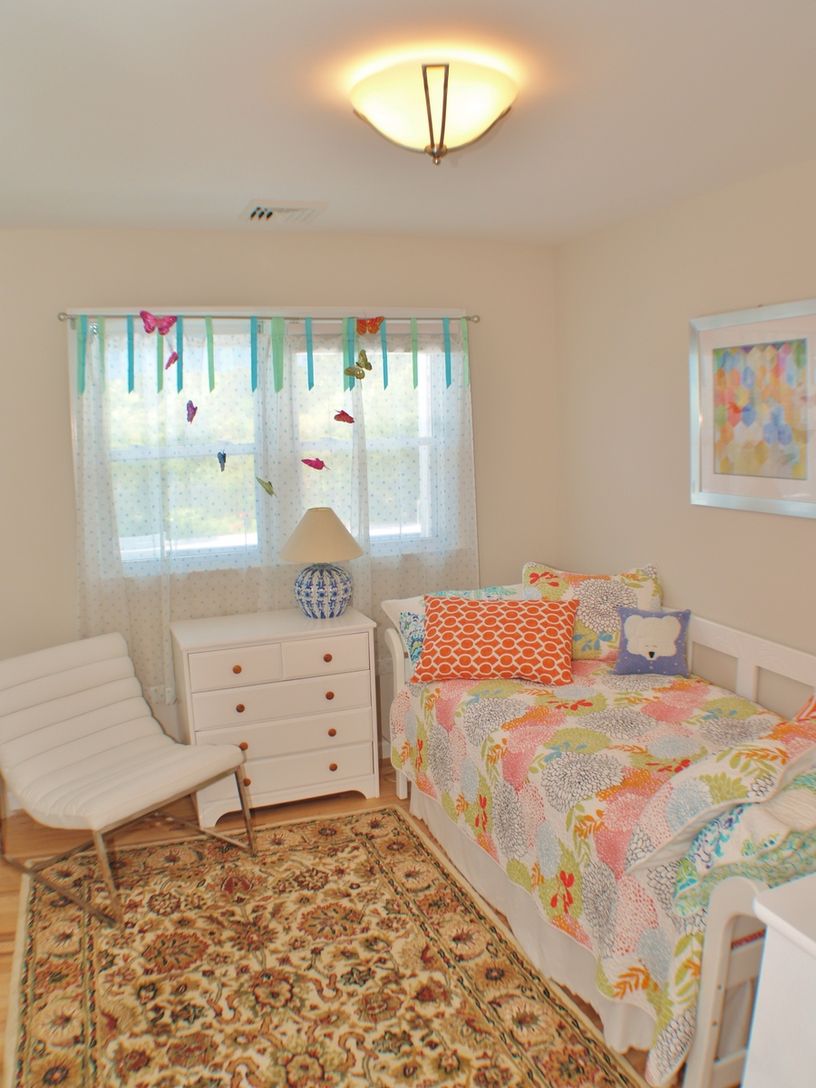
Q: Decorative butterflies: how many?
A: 9